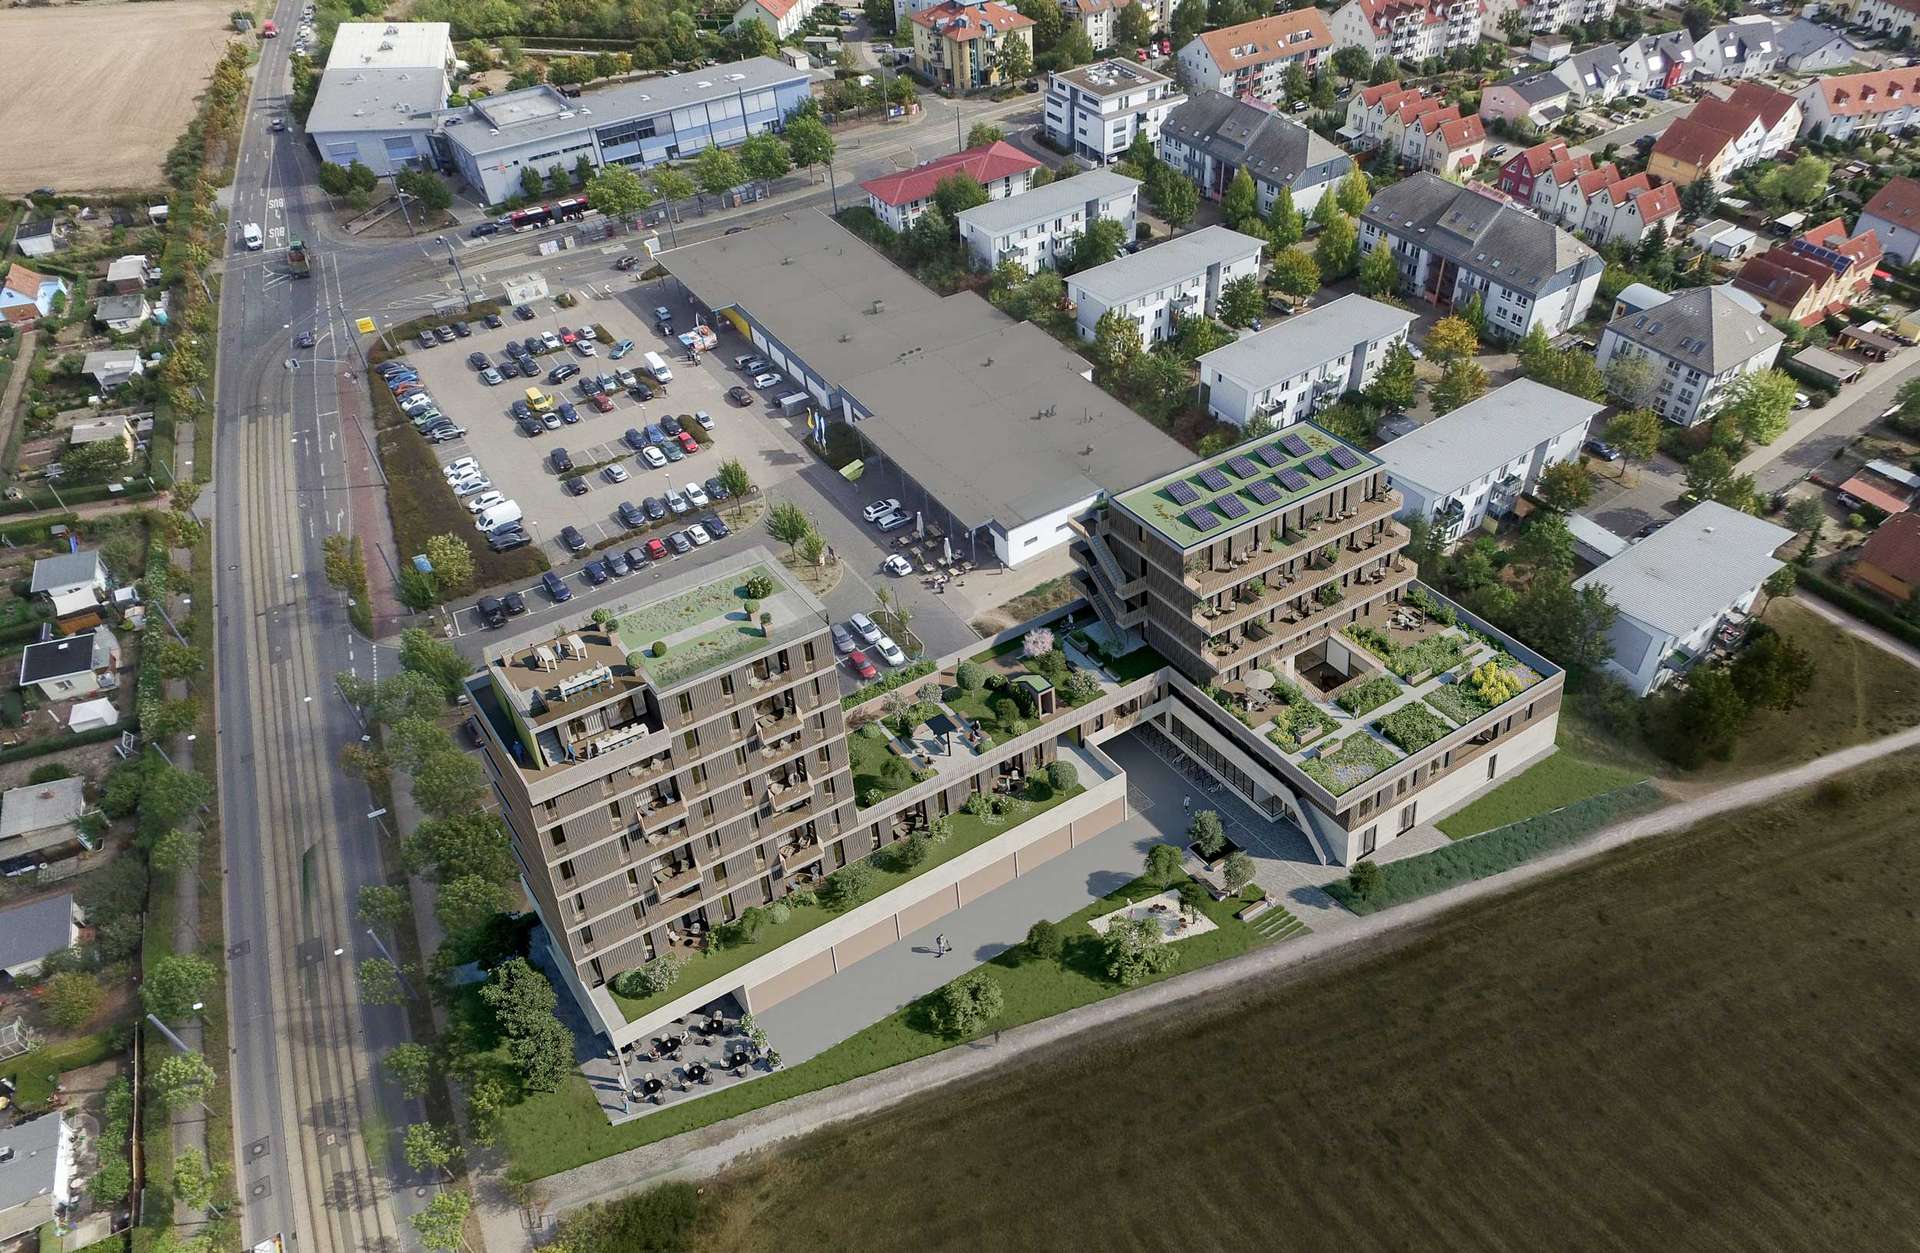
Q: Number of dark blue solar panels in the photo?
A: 11